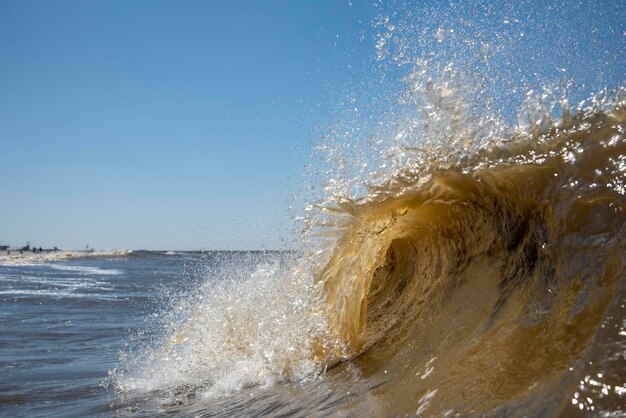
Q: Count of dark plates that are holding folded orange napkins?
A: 0